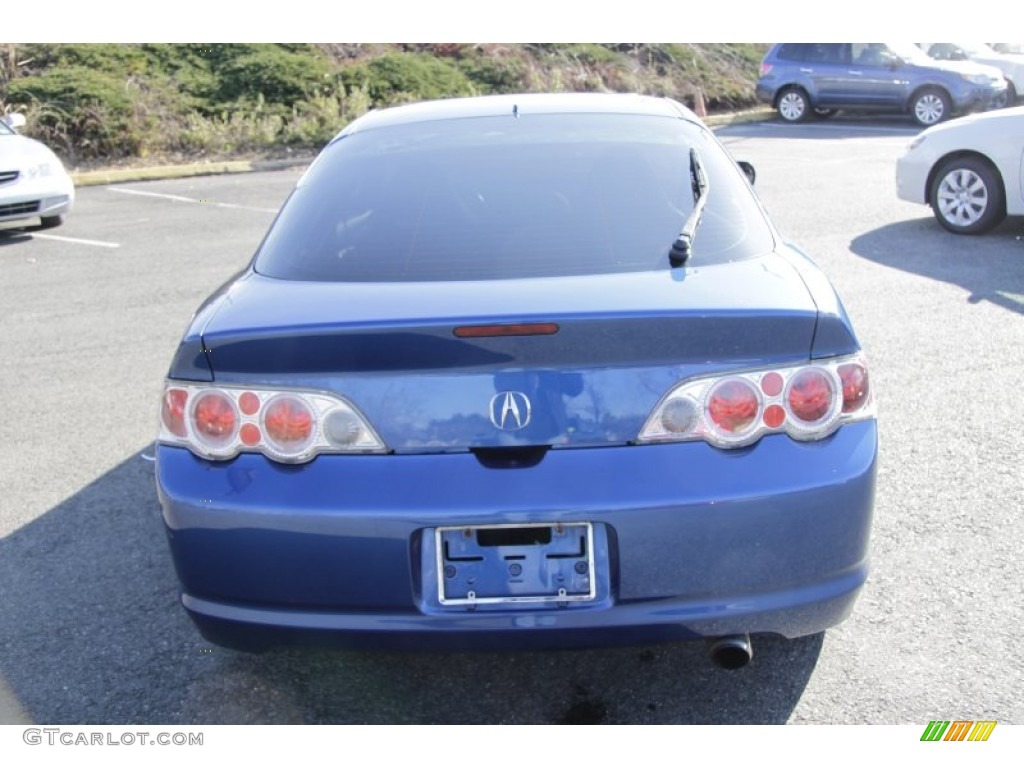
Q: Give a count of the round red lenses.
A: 8